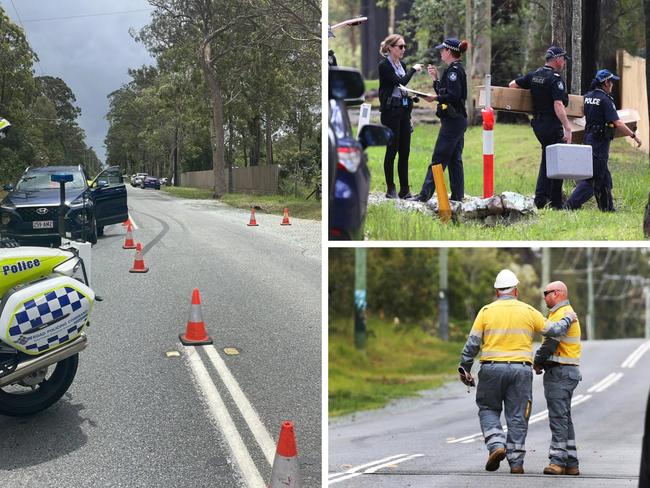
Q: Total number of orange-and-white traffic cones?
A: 7